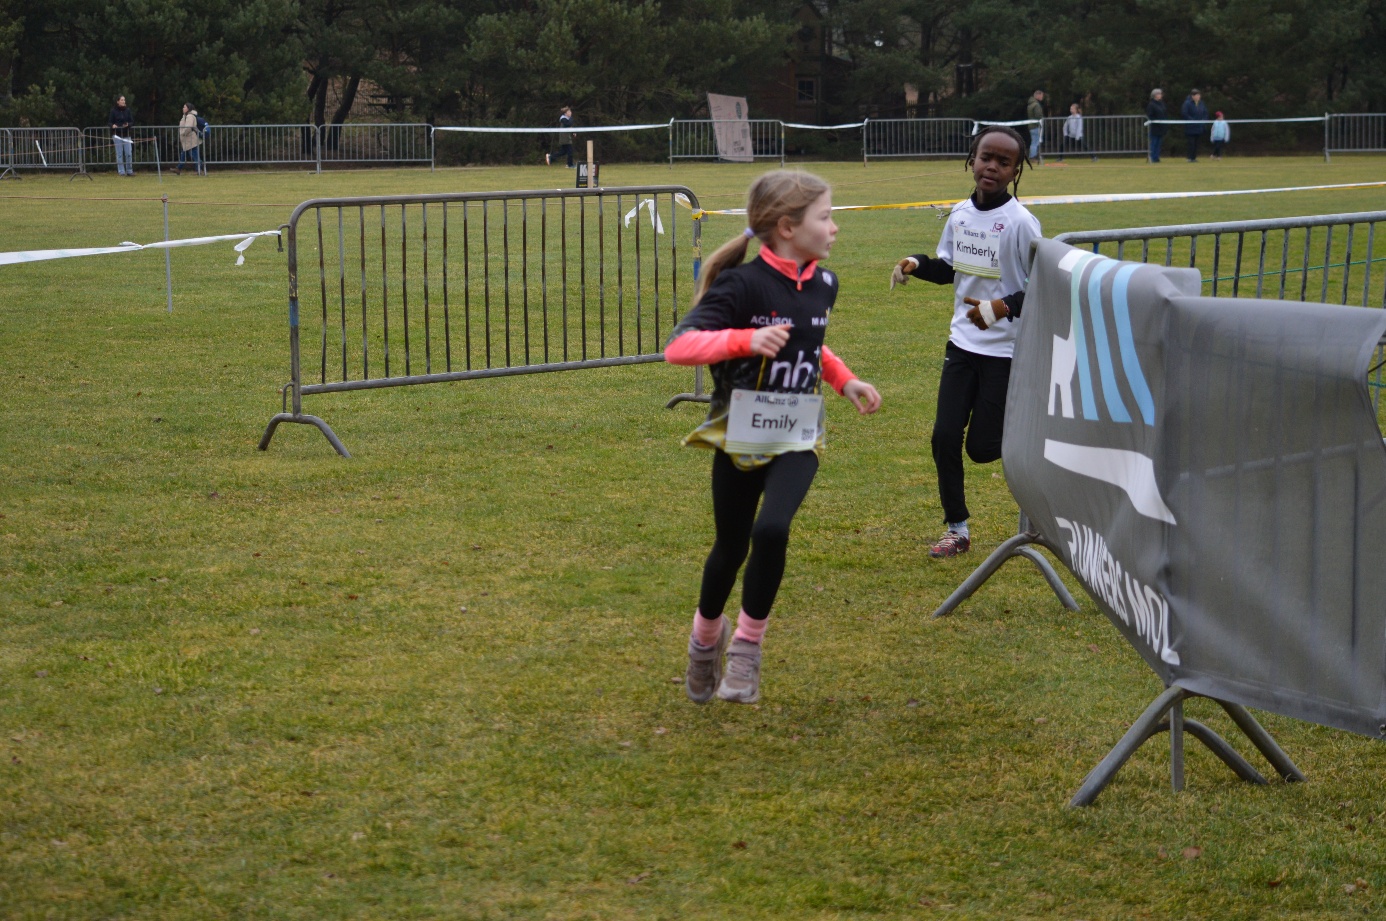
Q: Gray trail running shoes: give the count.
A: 2